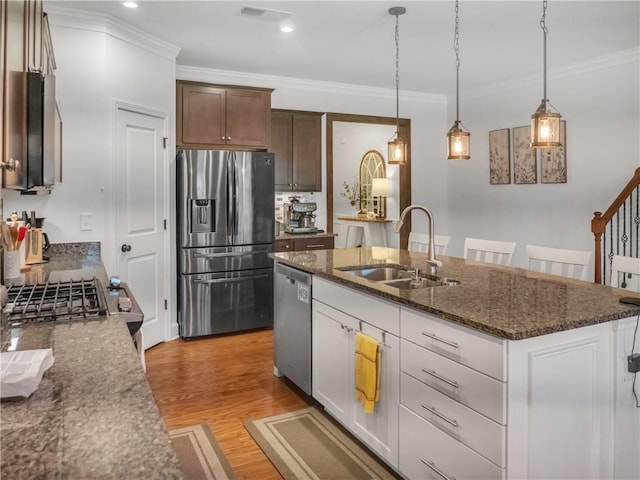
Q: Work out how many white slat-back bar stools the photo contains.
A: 4